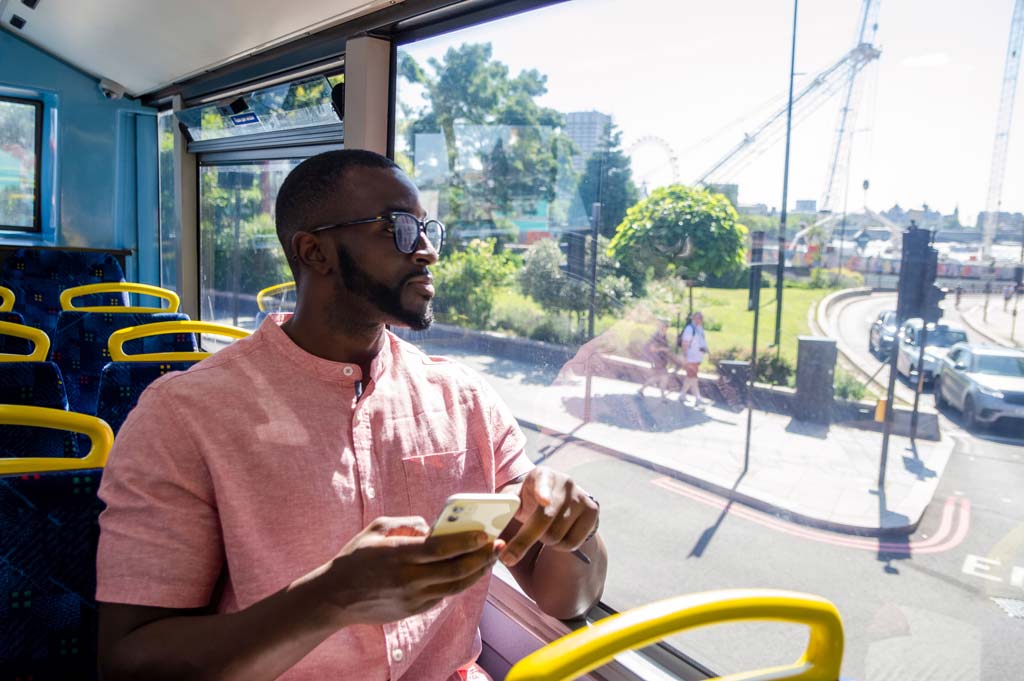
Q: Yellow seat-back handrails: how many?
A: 7